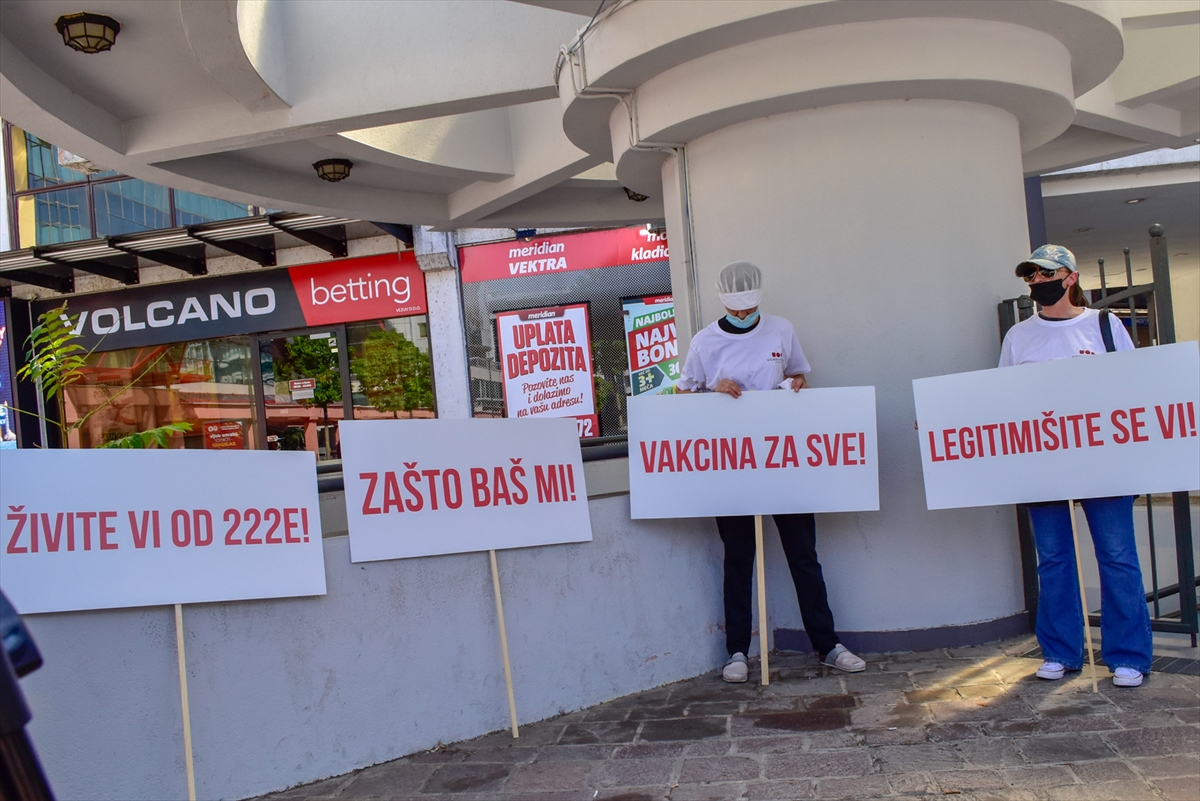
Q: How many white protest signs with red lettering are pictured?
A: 4